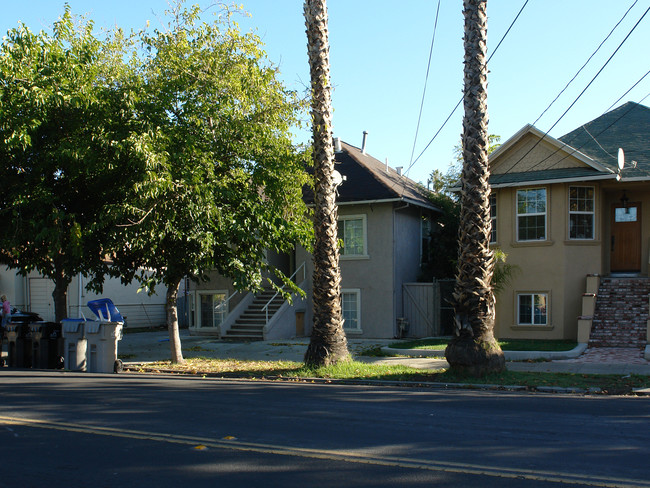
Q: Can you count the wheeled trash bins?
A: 4